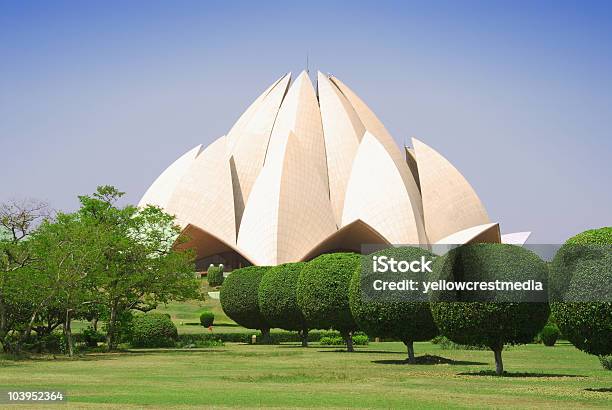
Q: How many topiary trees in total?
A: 6